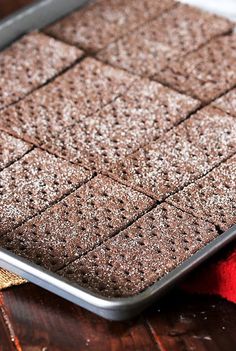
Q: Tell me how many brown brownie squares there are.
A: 13